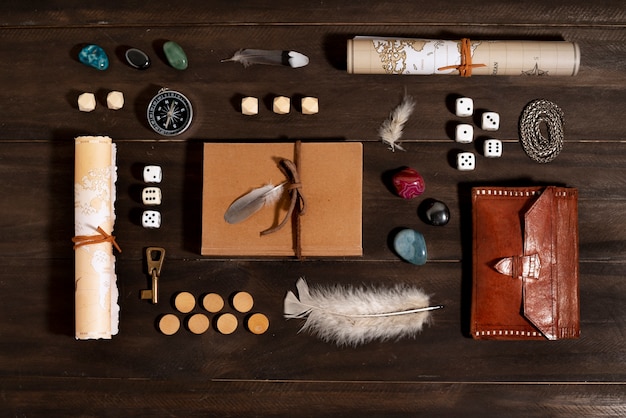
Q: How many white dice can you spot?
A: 8